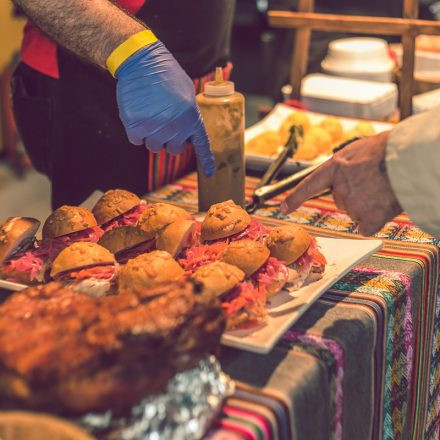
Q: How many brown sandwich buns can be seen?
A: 12